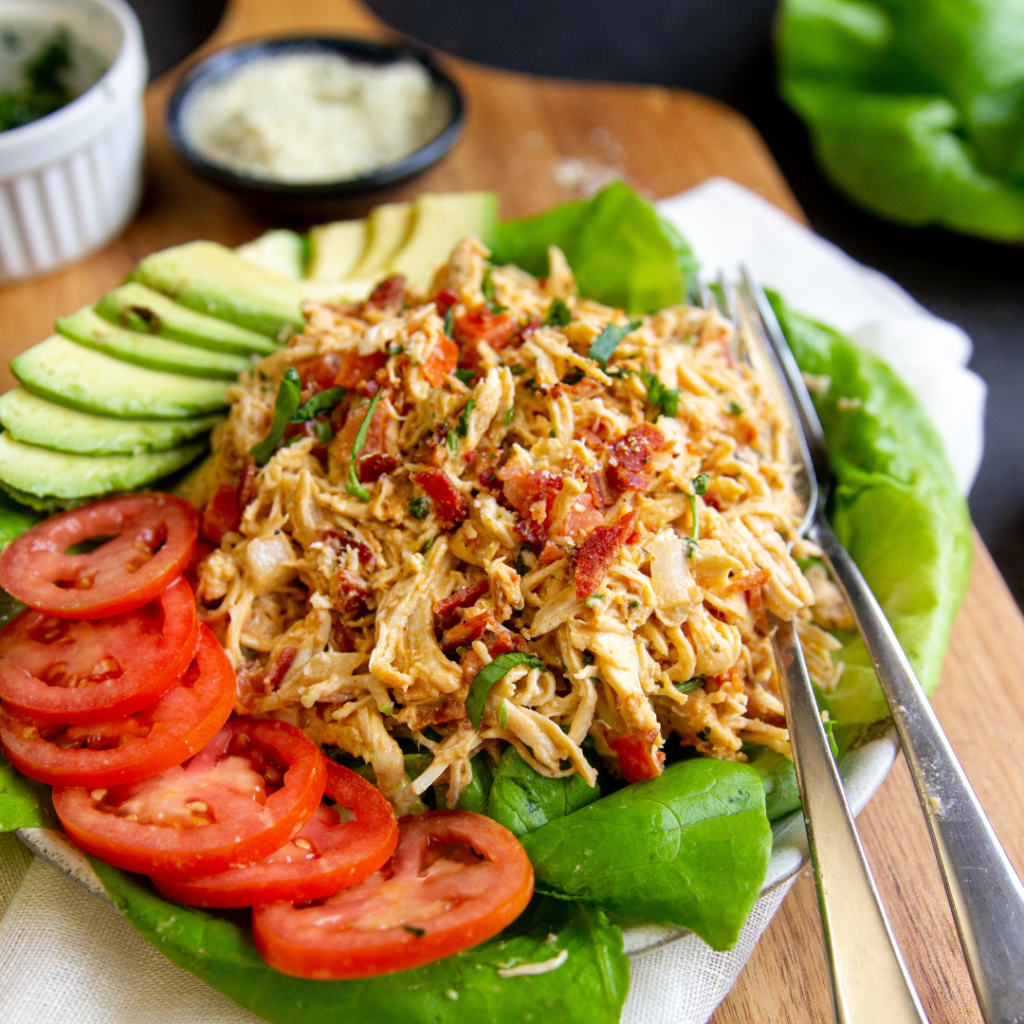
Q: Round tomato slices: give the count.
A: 6